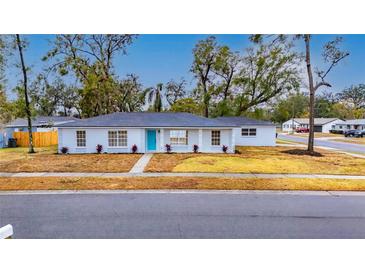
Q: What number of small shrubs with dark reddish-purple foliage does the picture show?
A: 6